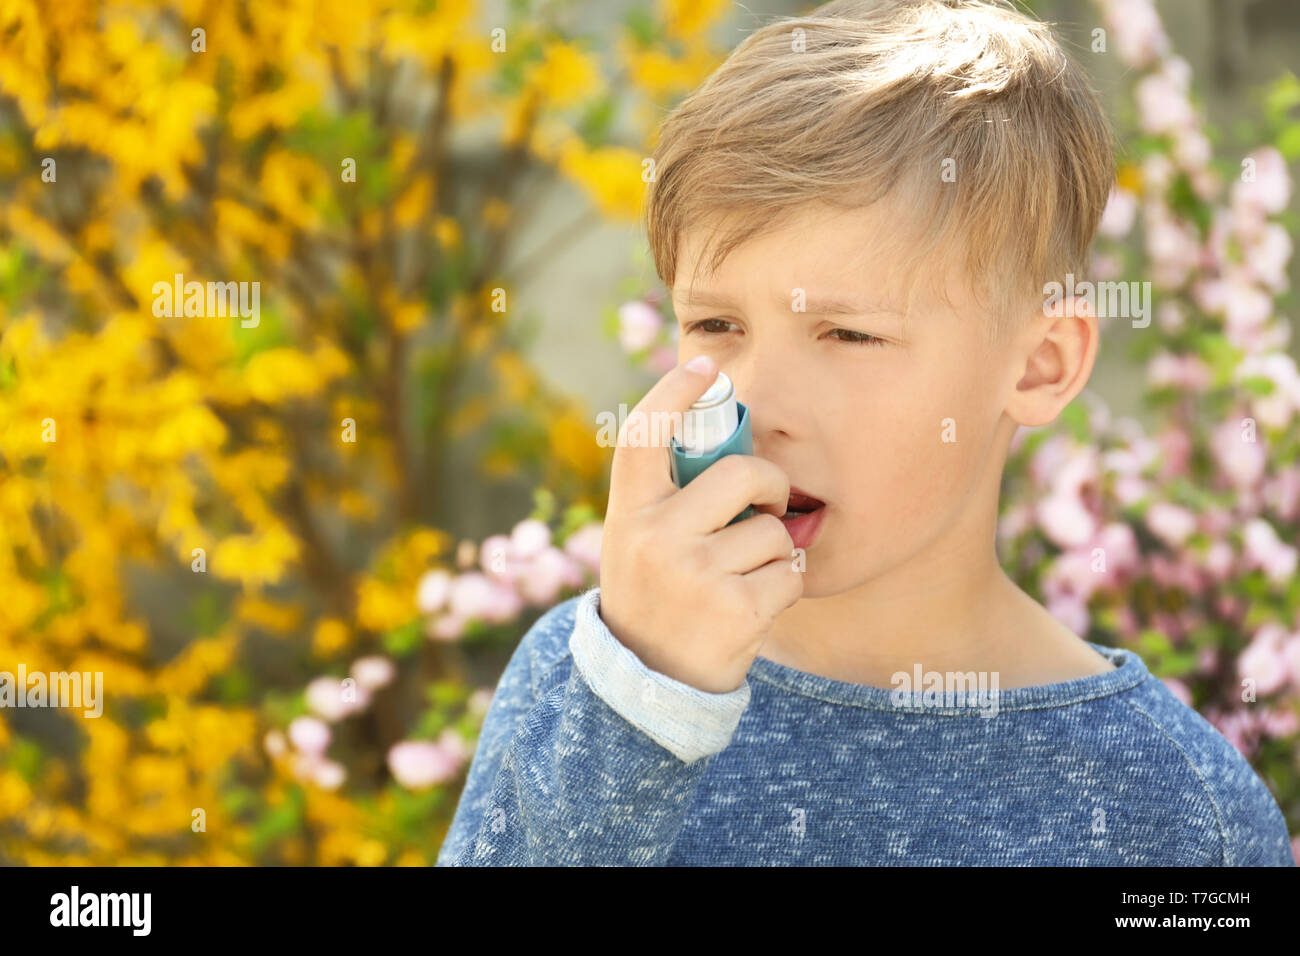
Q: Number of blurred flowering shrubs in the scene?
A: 2